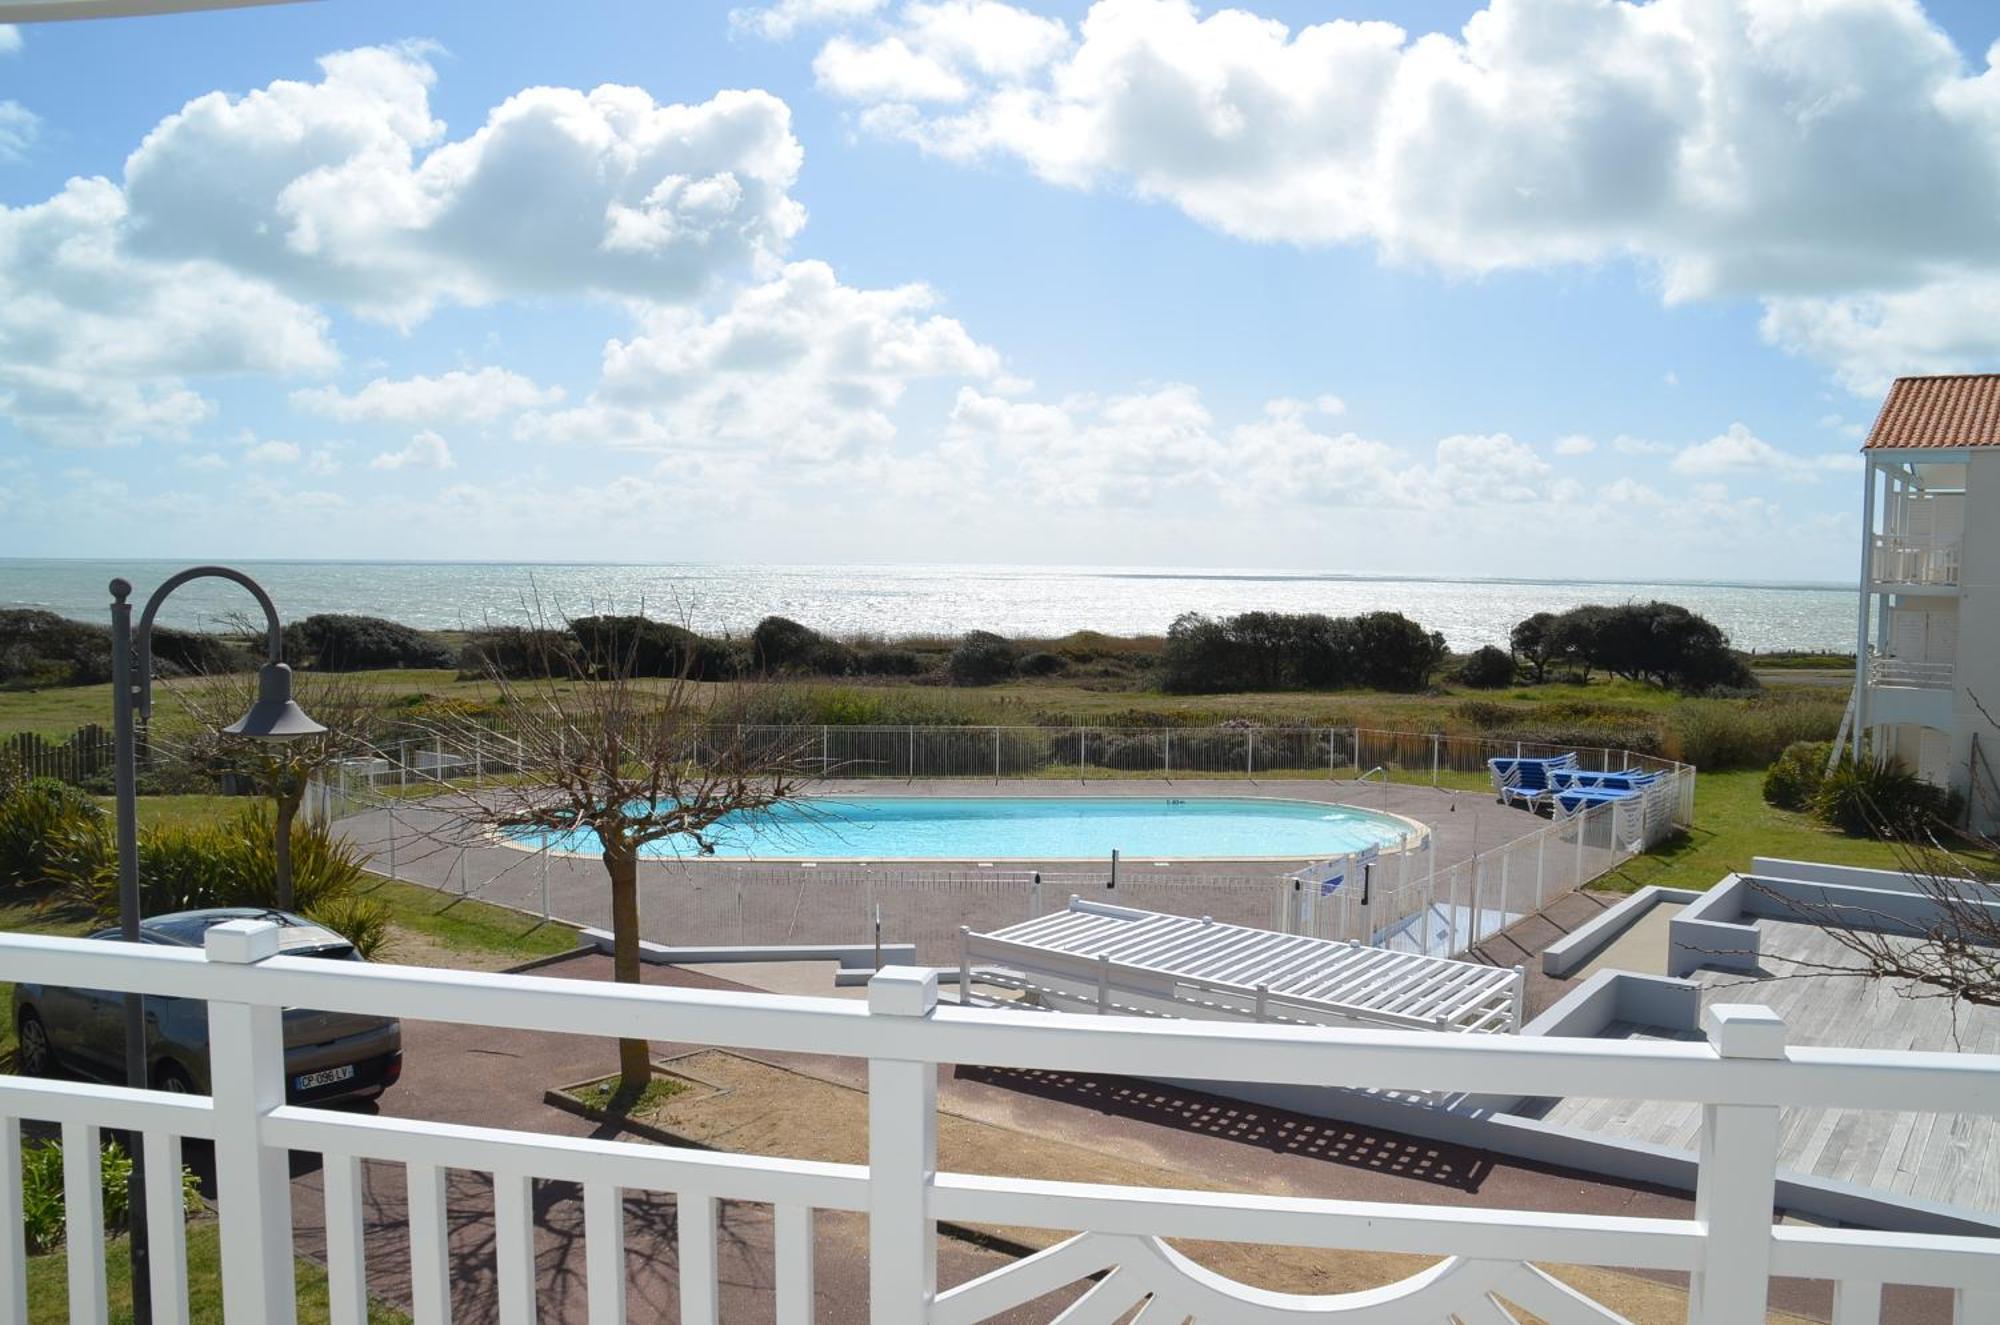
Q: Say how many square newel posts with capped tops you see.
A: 3